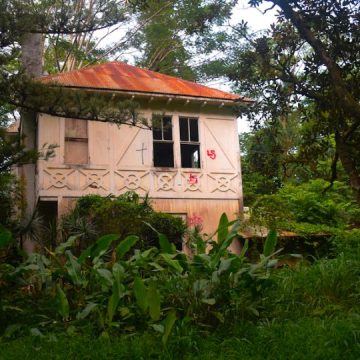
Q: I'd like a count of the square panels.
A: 6